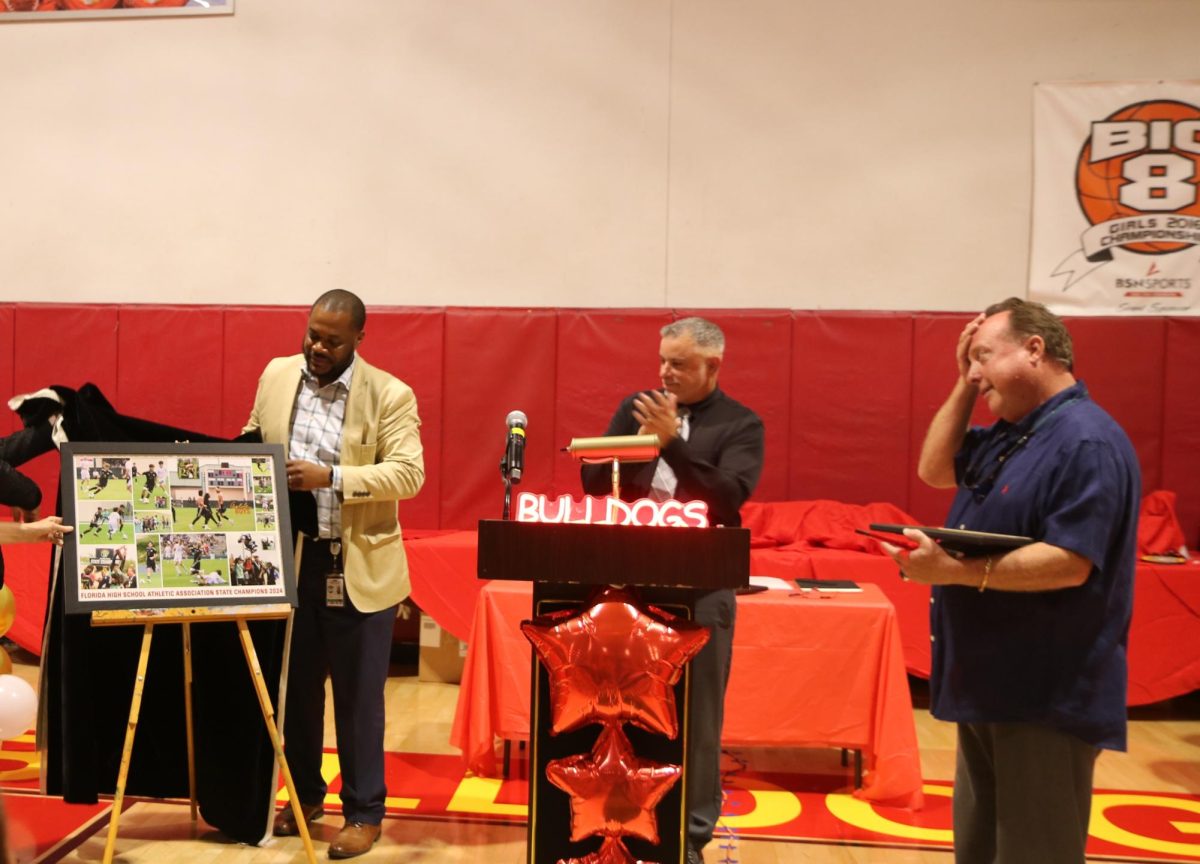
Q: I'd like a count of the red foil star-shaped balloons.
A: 3